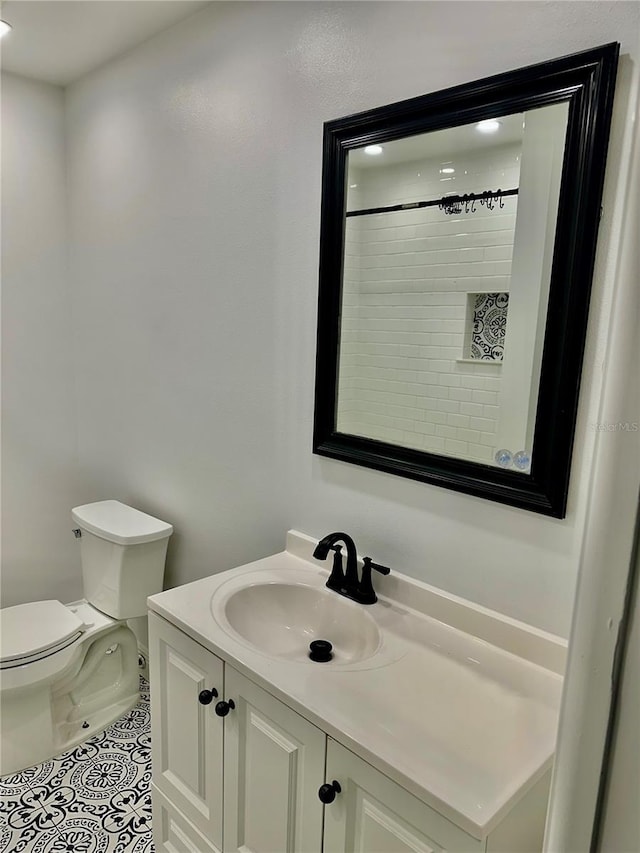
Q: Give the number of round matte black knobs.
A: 3